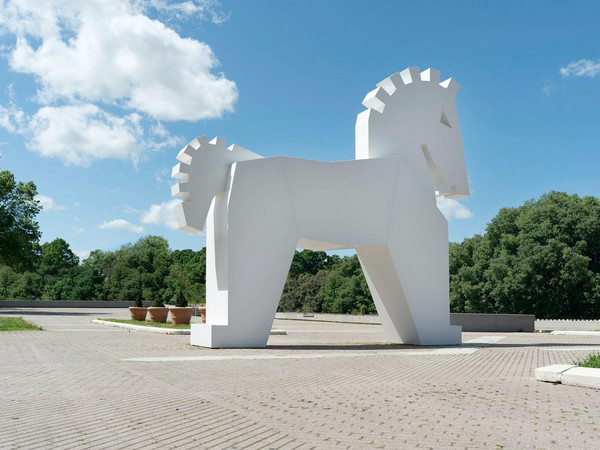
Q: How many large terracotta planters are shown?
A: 4